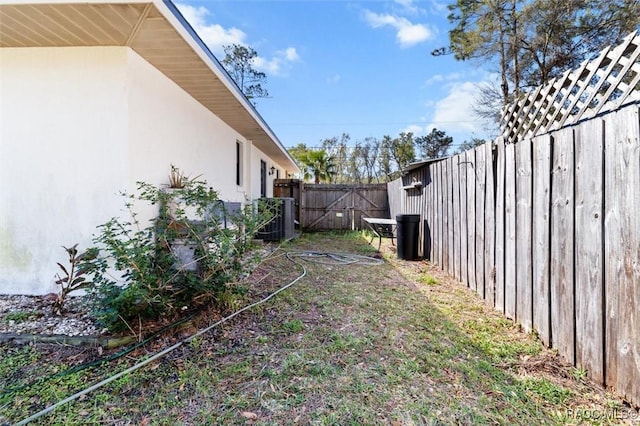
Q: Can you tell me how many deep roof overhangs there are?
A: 1